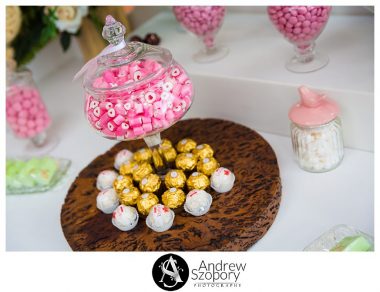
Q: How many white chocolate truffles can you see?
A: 7